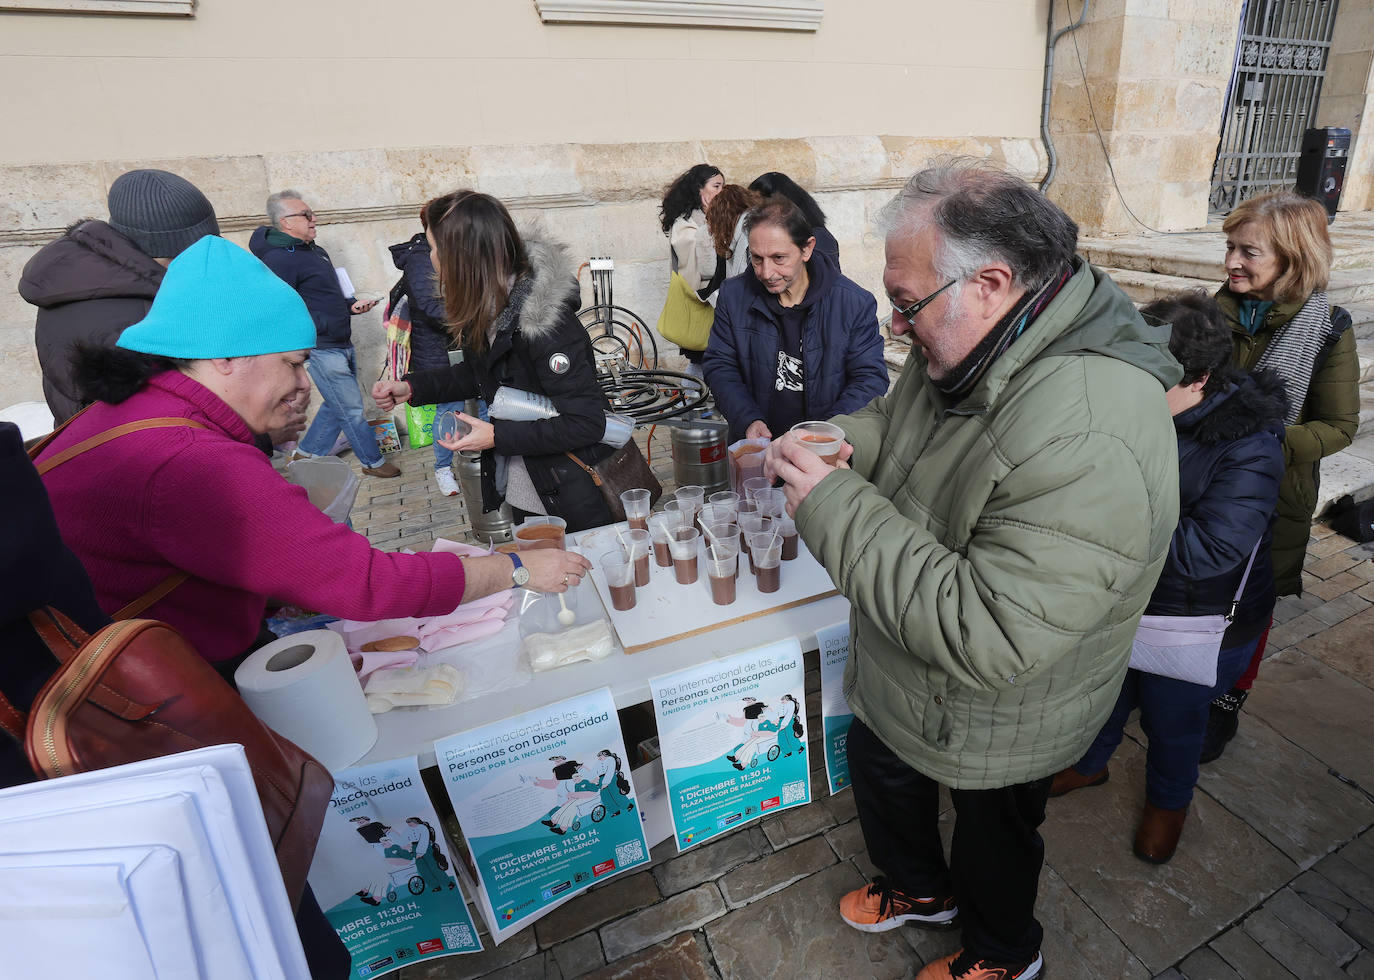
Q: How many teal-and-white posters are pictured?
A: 4